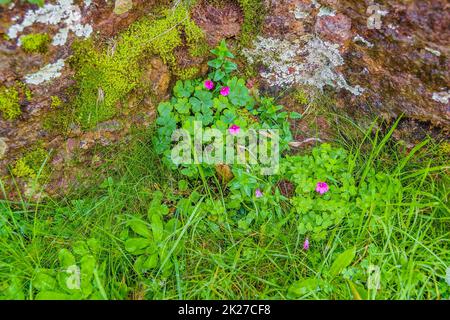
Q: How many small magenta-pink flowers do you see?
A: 6